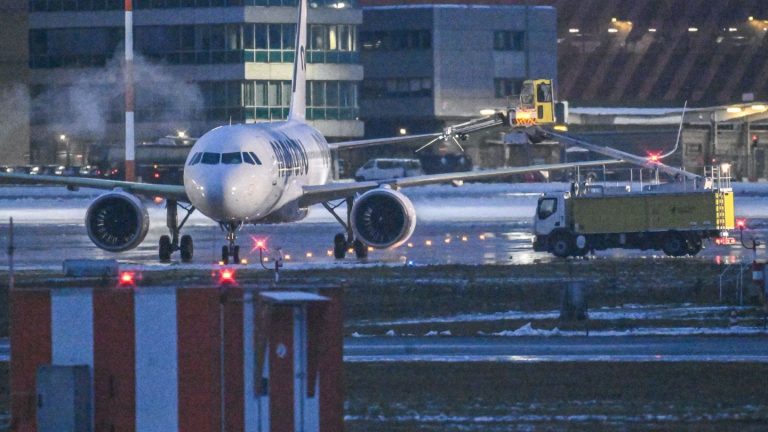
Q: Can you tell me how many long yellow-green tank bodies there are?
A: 1